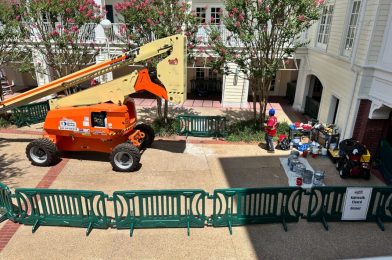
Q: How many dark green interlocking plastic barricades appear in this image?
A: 7